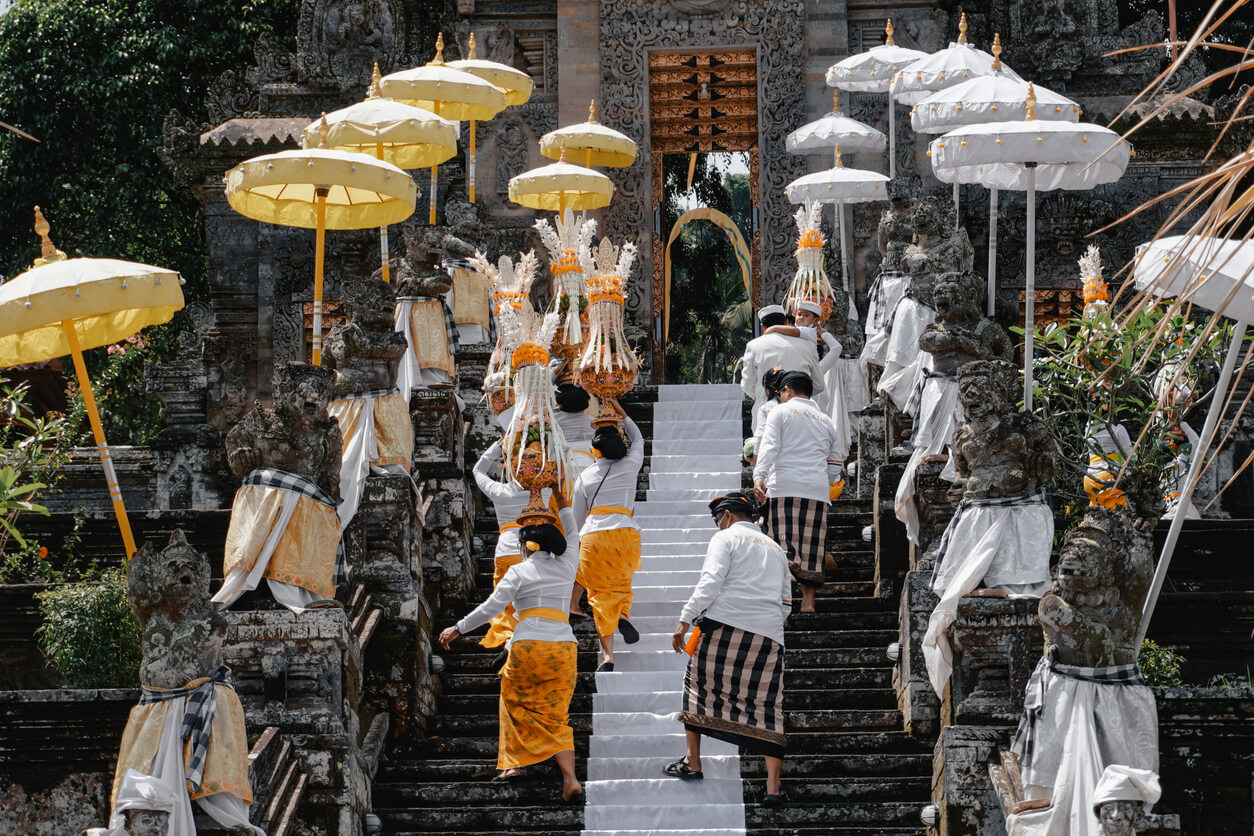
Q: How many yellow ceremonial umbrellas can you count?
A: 7